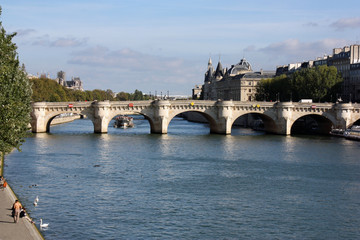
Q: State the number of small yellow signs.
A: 3